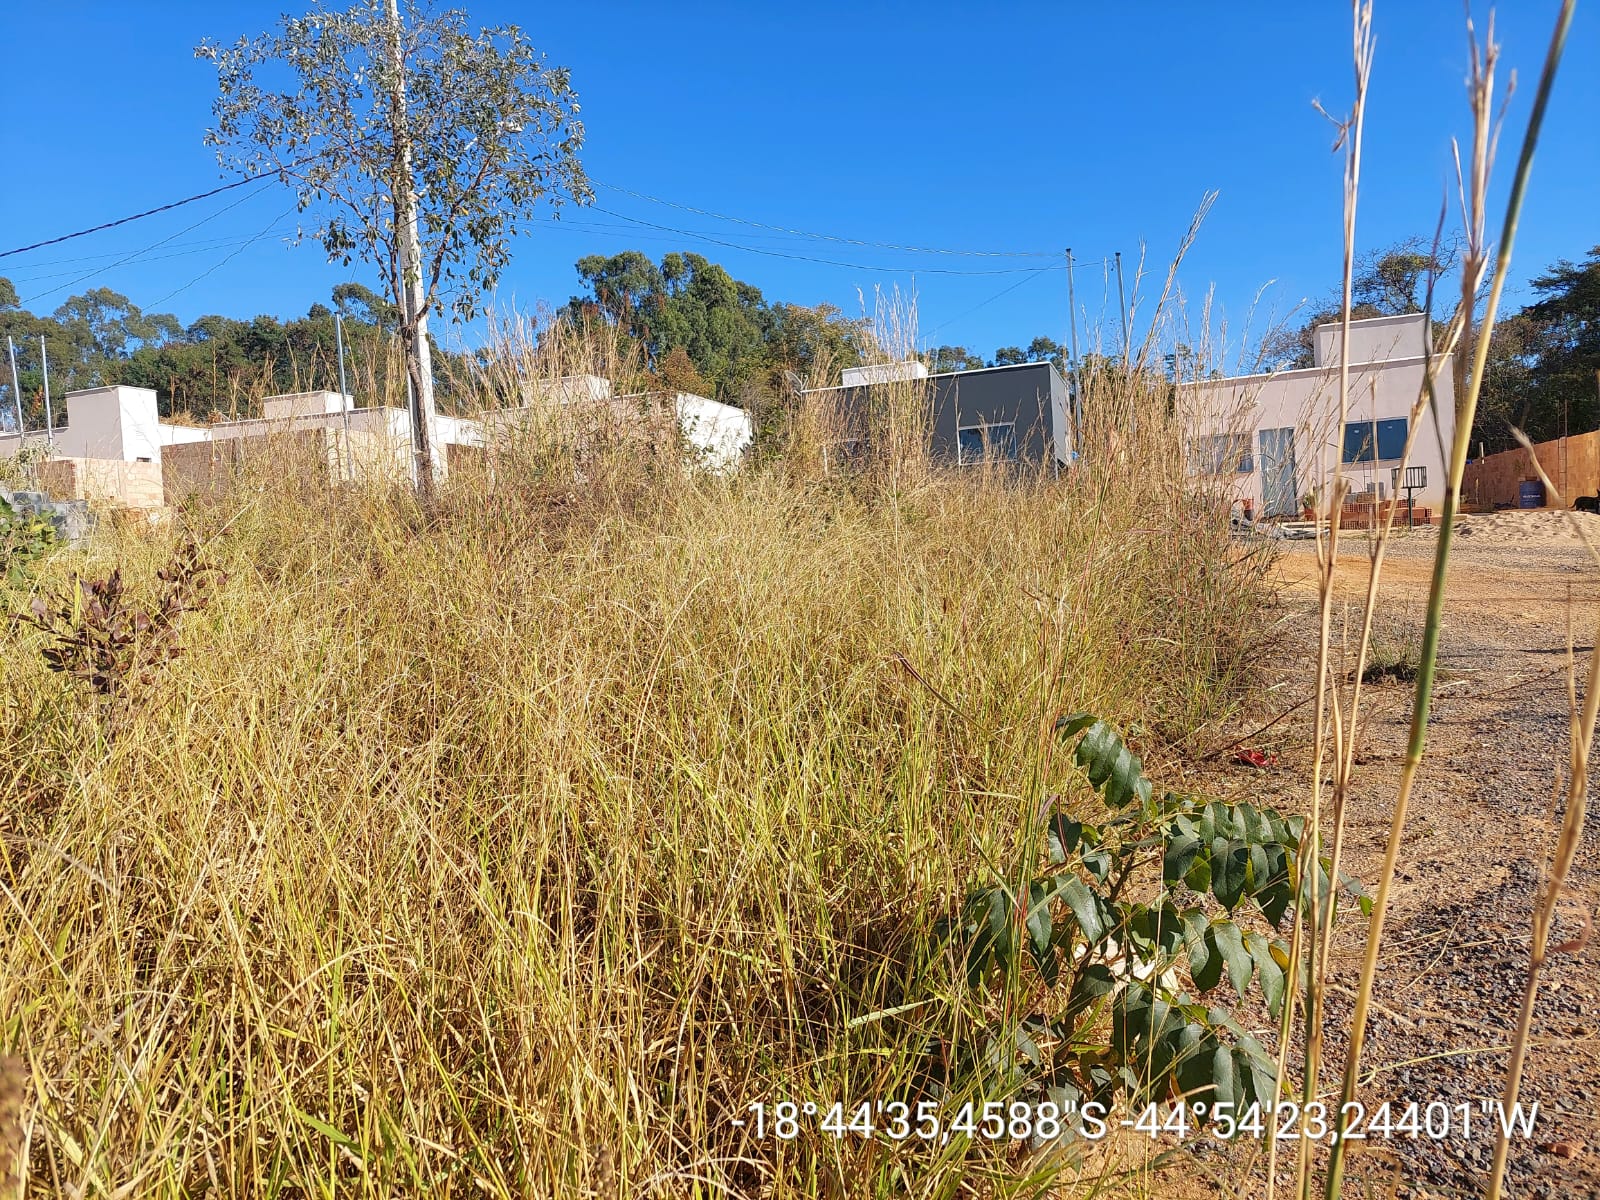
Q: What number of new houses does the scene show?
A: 5